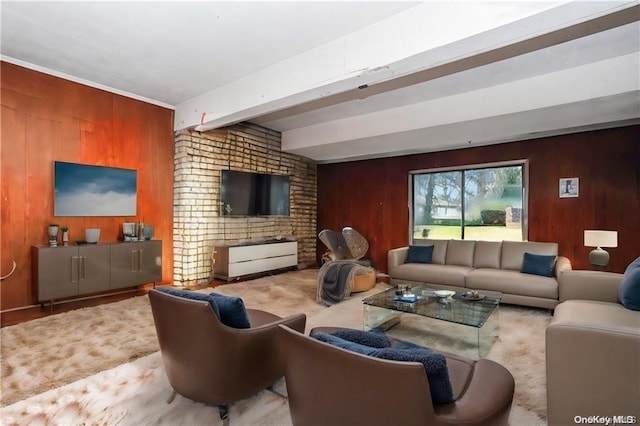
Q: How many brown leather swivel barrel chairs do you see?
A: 2